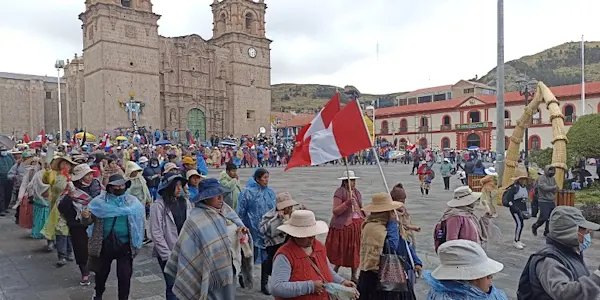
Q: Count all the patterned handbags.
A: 1